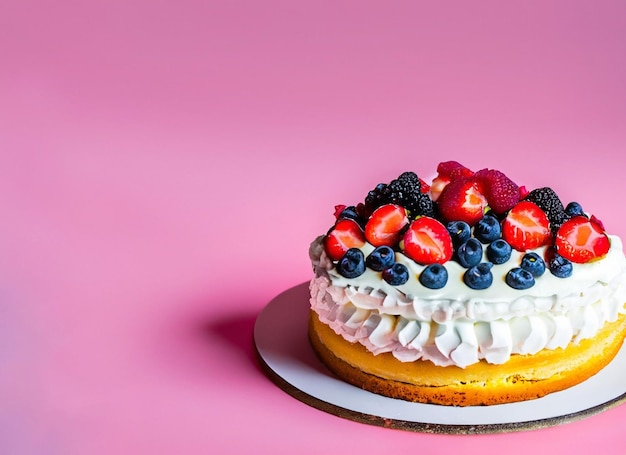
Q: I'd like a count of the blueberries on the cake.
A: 14